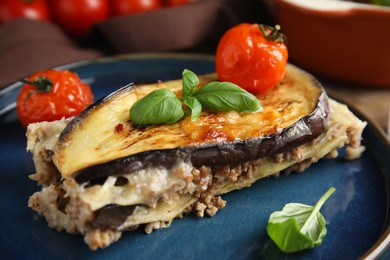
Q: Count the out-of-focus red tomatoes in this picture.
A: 4